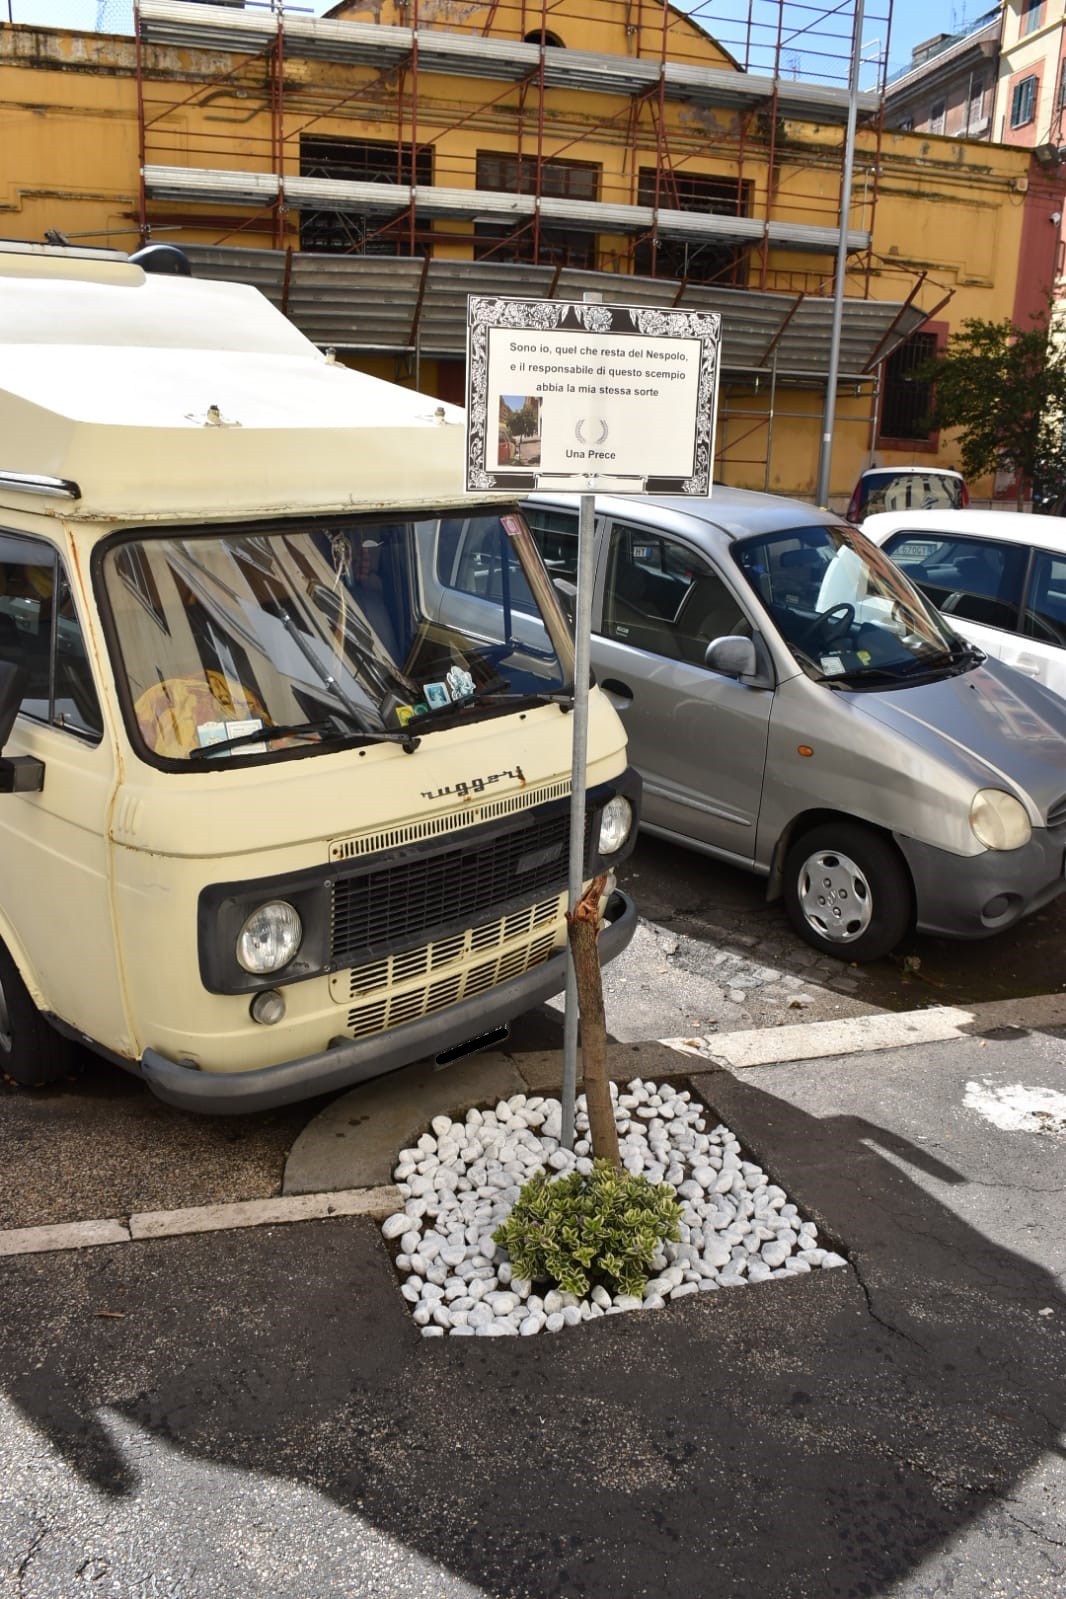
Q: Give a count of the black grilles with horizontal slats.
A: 1